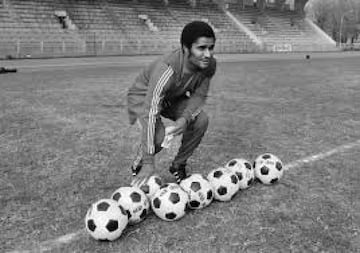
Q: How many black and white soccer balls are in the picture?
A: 8